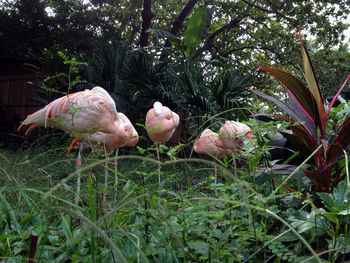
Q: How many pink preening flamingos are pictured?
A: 5